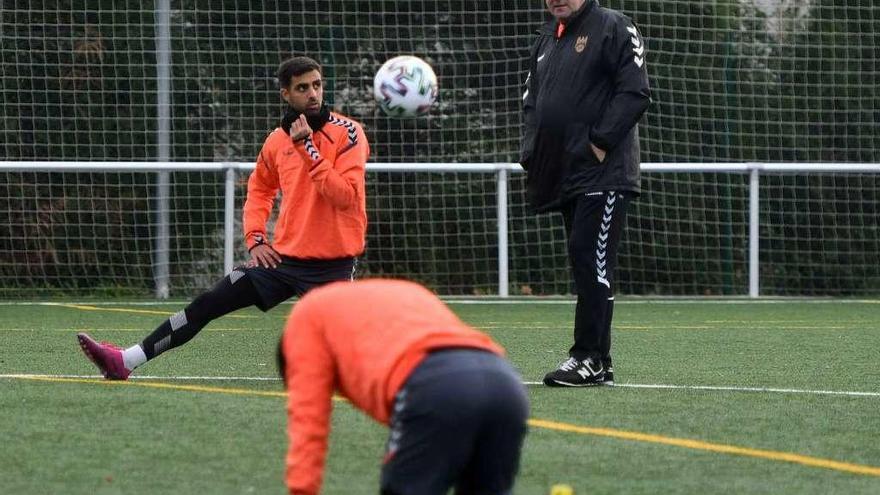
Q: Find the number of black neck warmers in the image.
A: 1